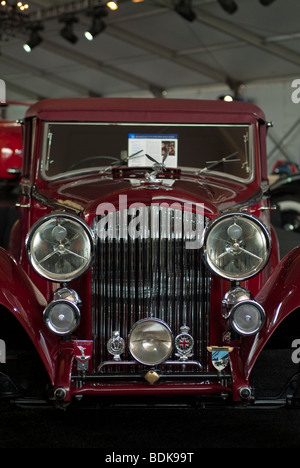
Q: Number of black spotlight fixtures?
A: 6